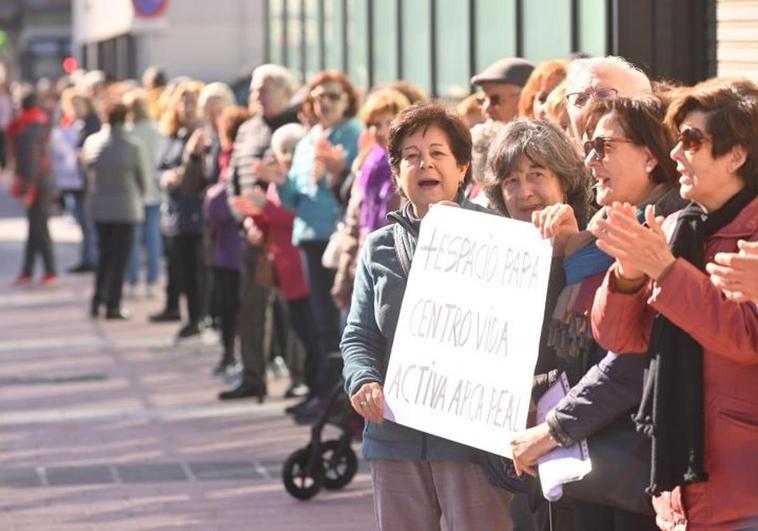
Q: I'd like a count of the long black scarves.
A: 1